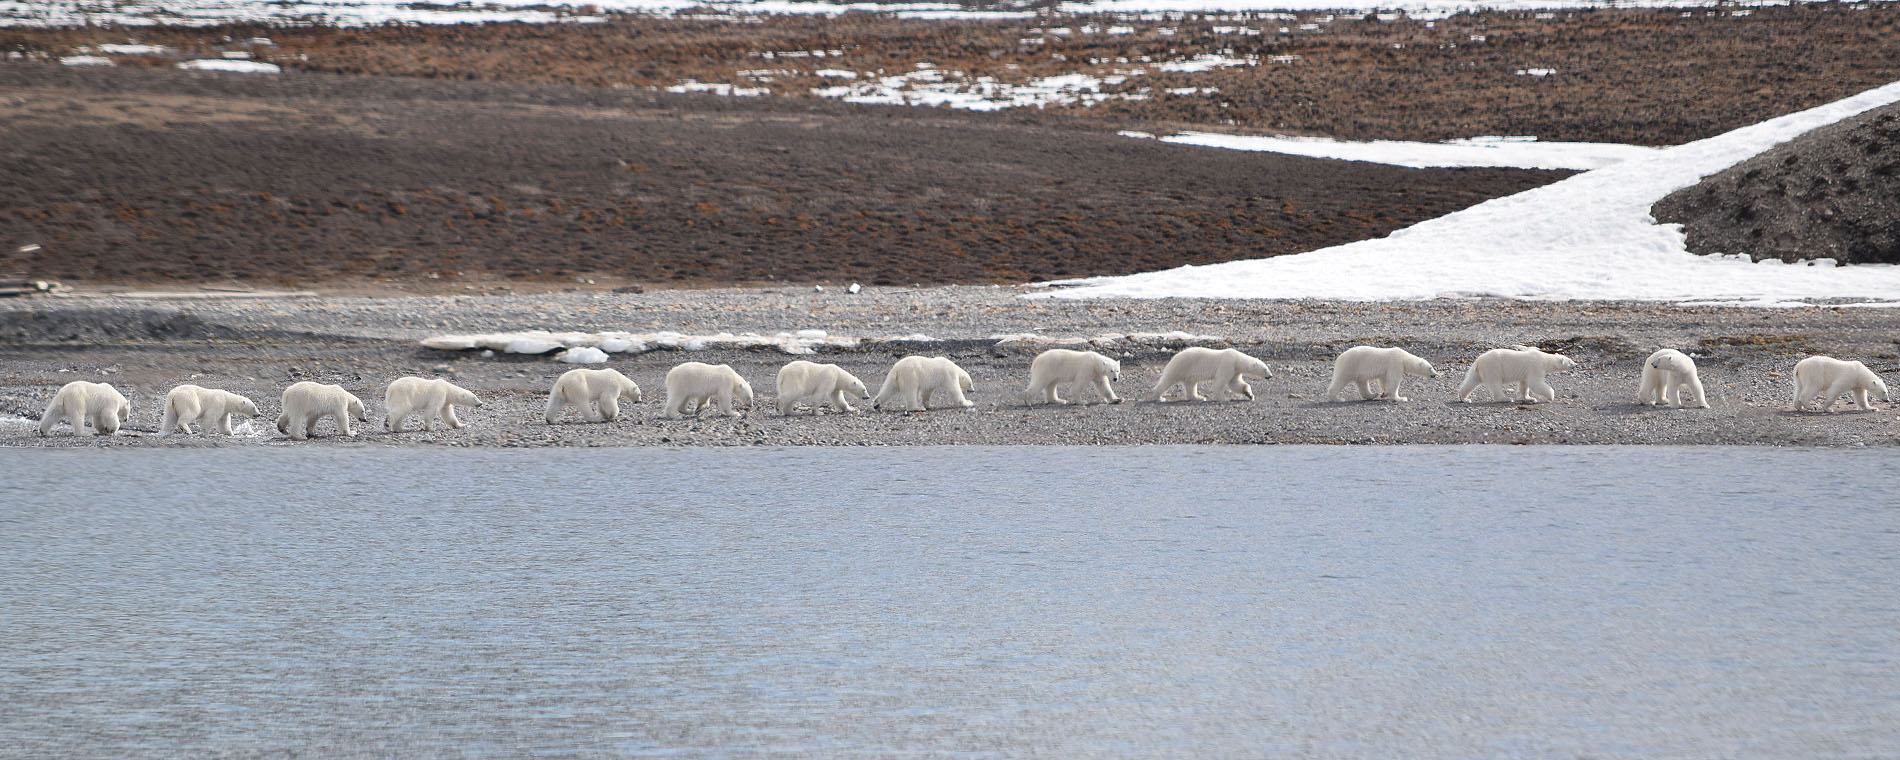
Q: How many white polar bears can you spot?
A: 14